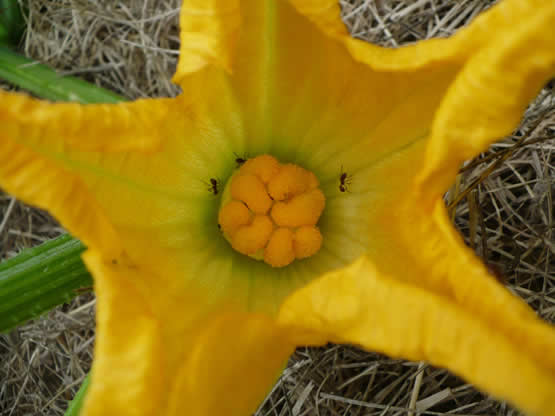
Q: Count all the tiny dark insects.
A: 3